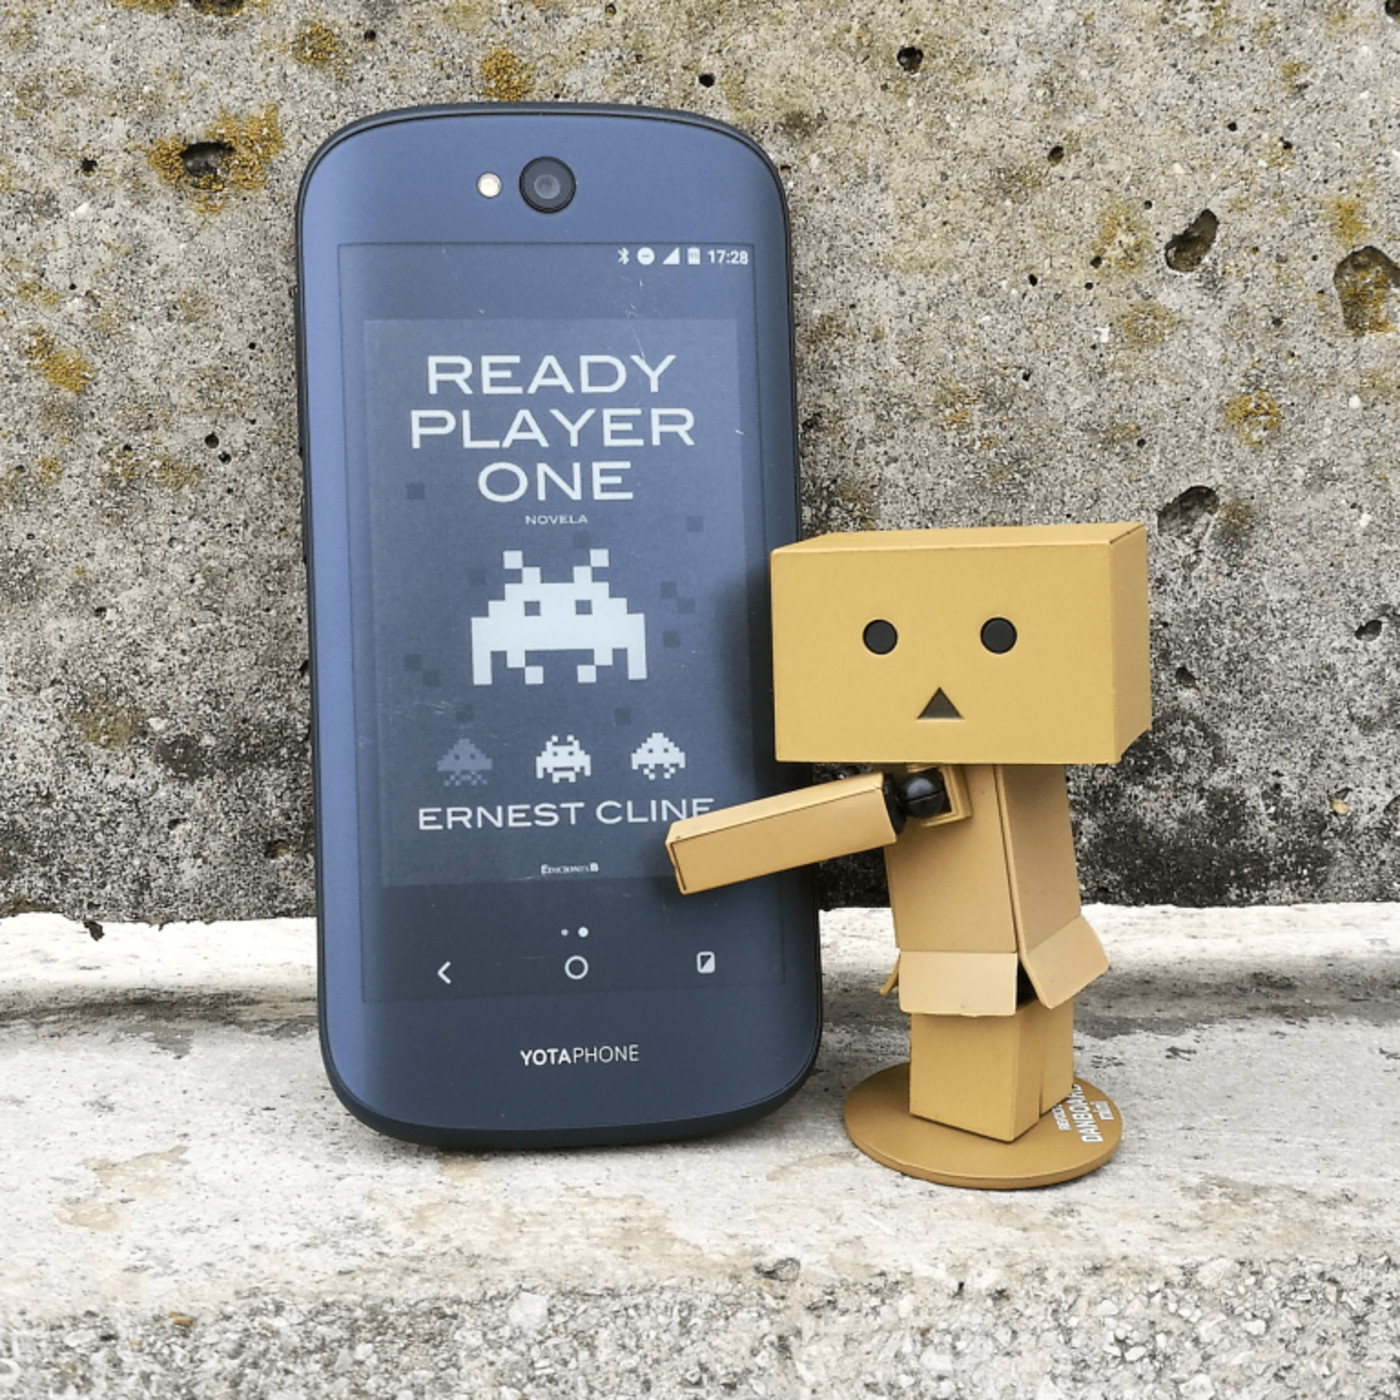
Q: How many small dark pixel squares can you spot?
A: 11